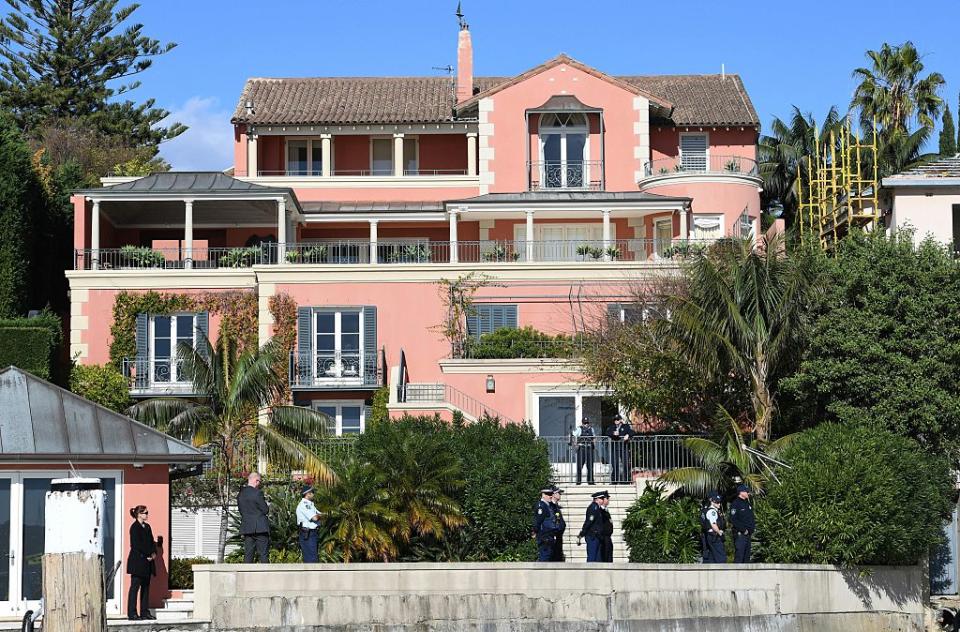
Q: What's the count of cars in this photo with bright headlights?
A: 0